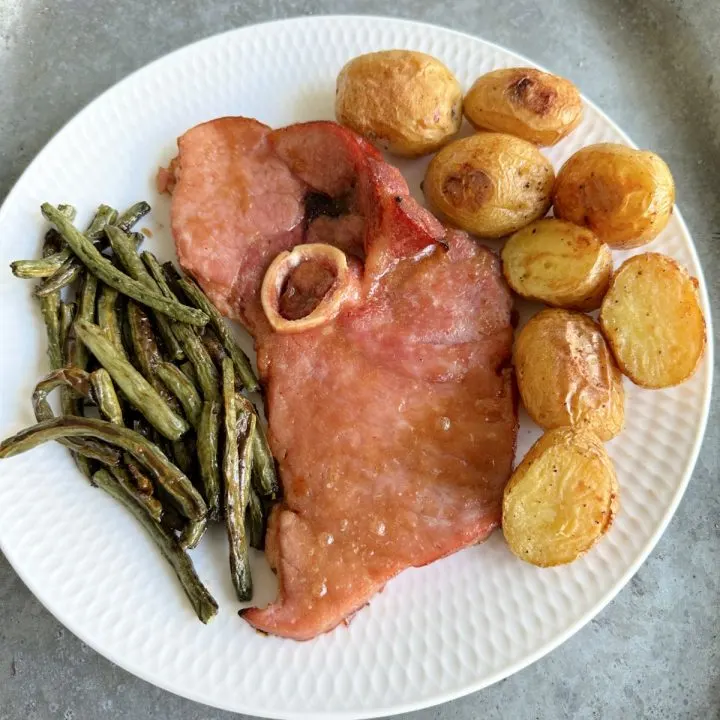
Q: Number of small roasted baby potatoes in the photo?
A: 8